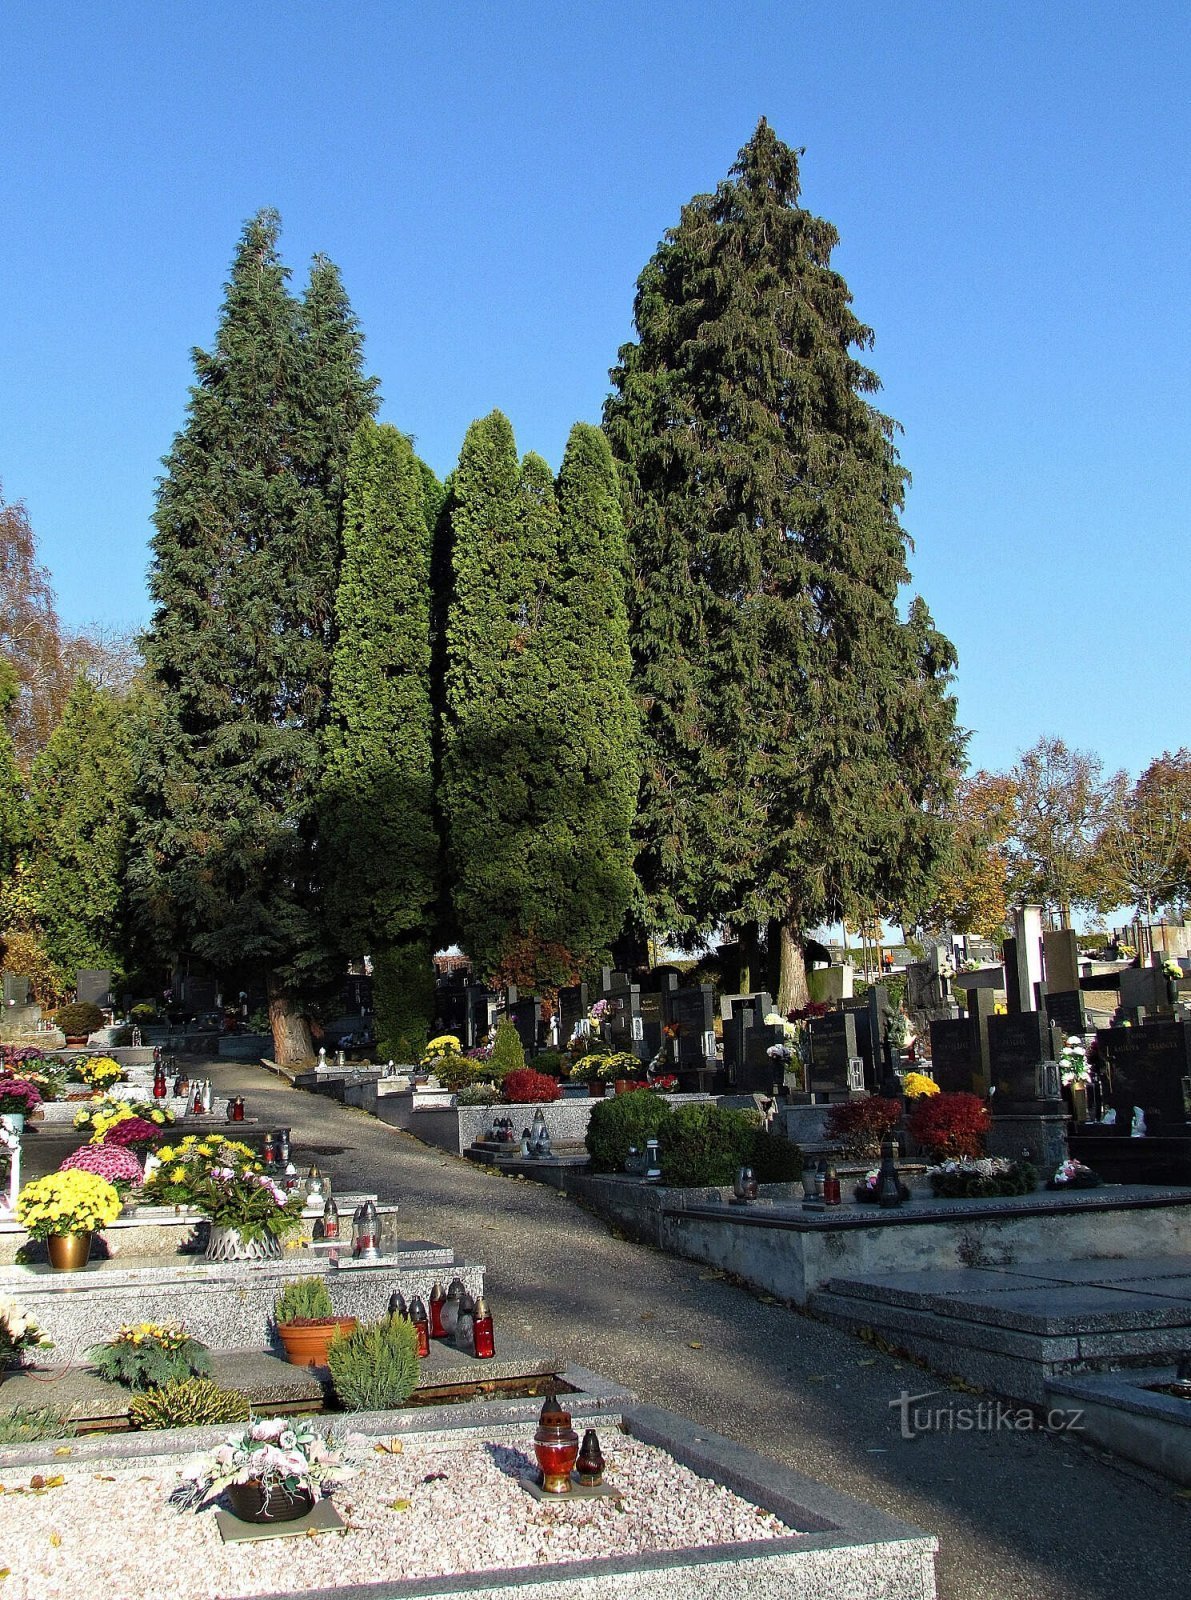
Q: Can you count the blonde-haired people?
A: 0